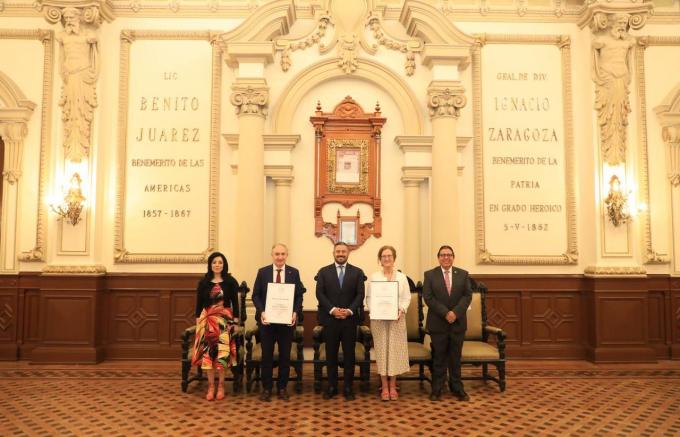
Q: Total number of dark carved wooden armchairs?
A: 5